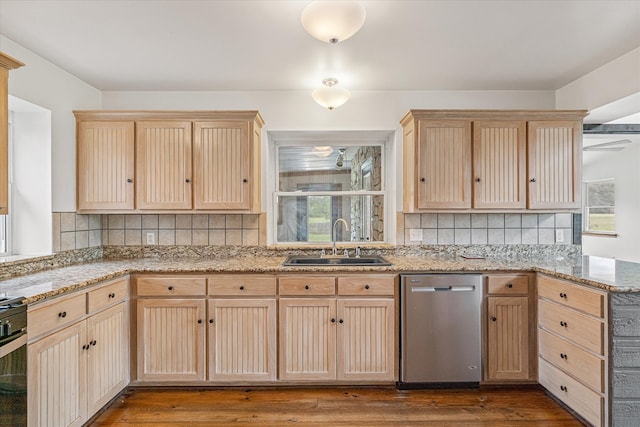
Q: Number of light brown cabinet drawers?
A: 11